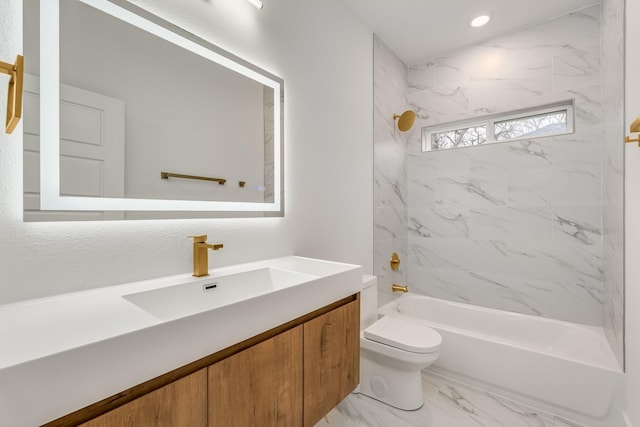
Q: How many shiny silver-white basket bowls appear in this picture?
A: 0